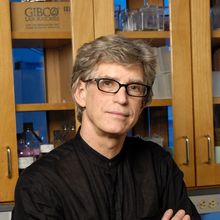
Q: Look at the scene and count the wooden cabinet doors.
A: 3